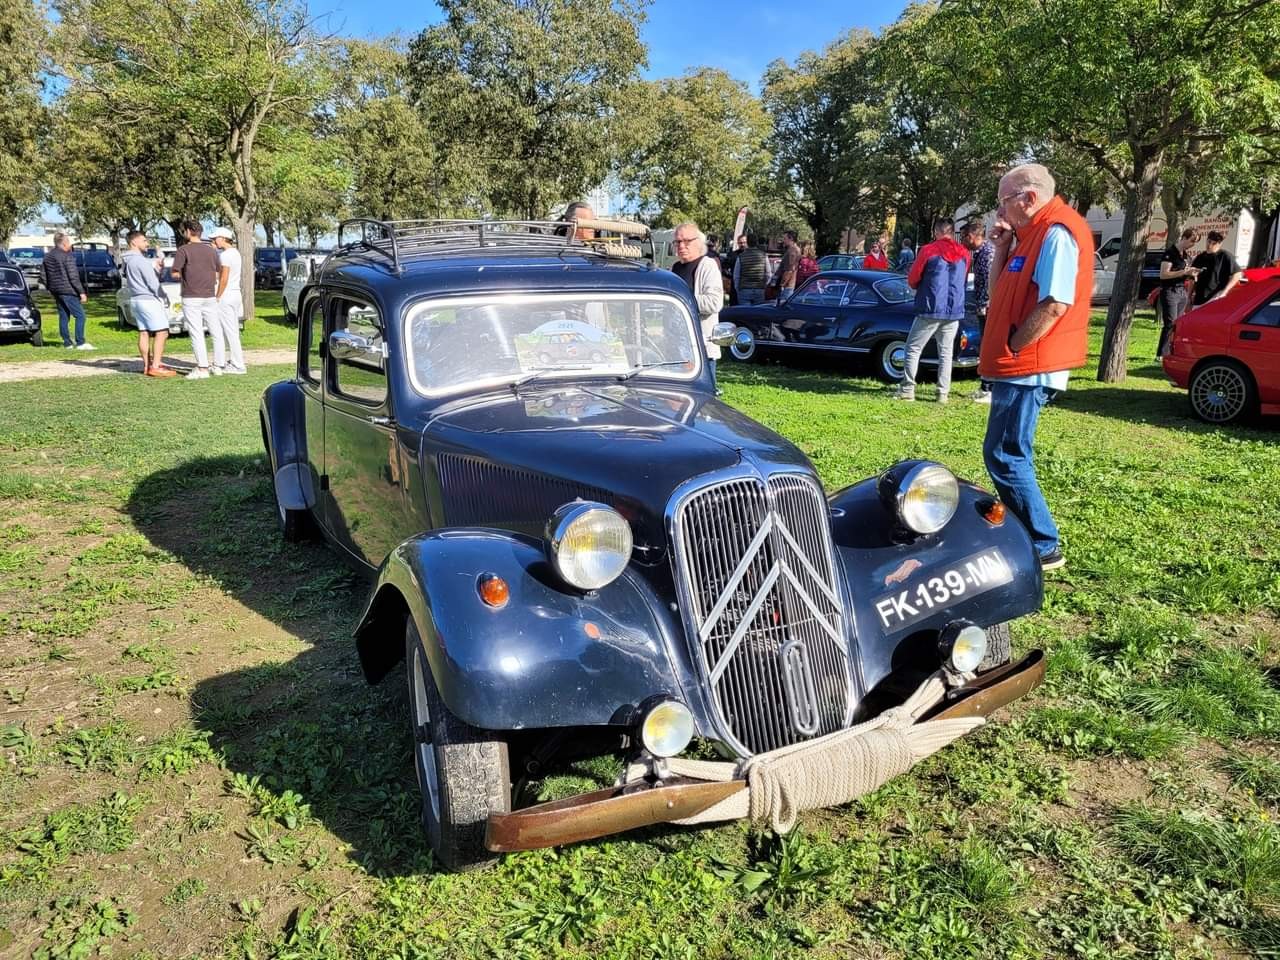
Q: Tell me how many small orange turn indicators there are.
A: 2